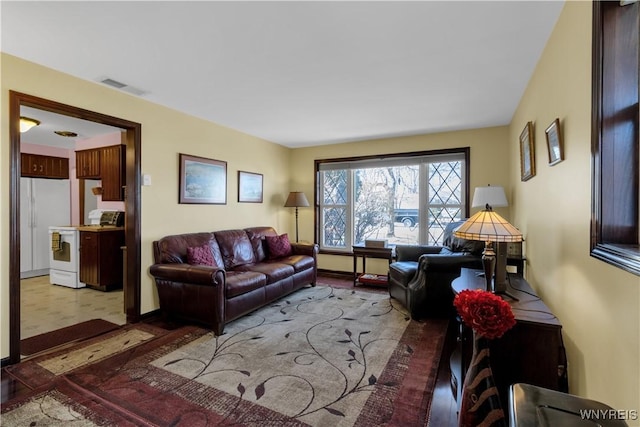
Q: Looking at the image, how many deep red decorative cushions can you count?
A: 2